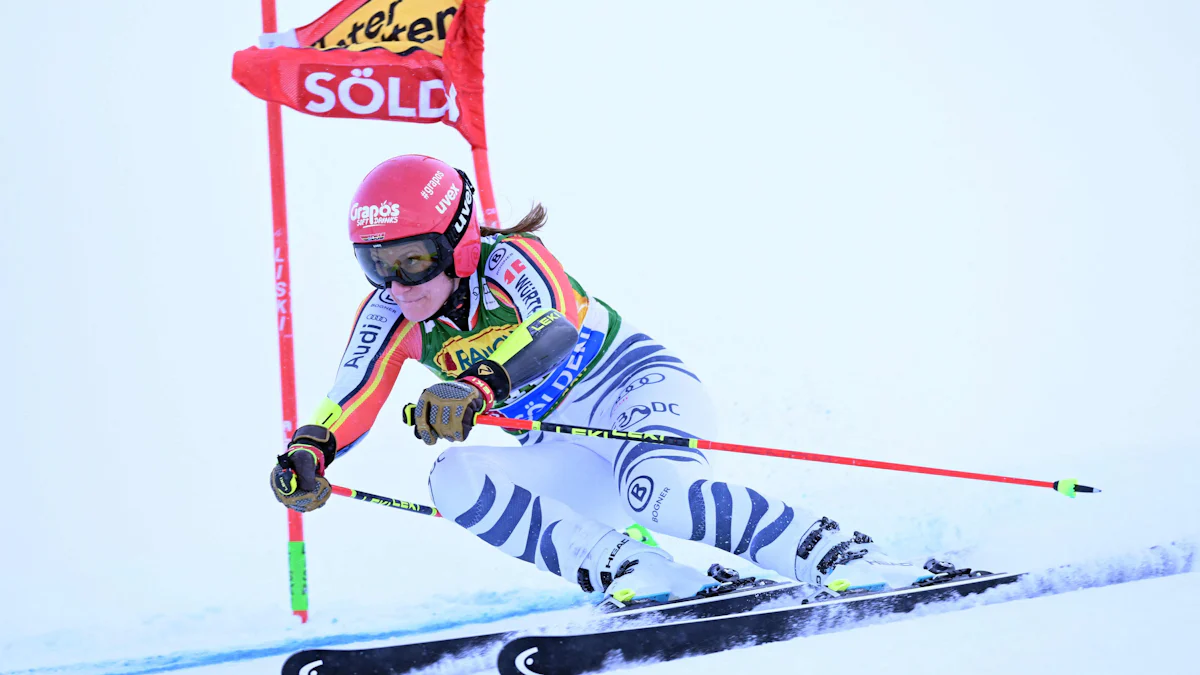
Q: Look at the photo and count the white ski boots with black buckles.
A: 2